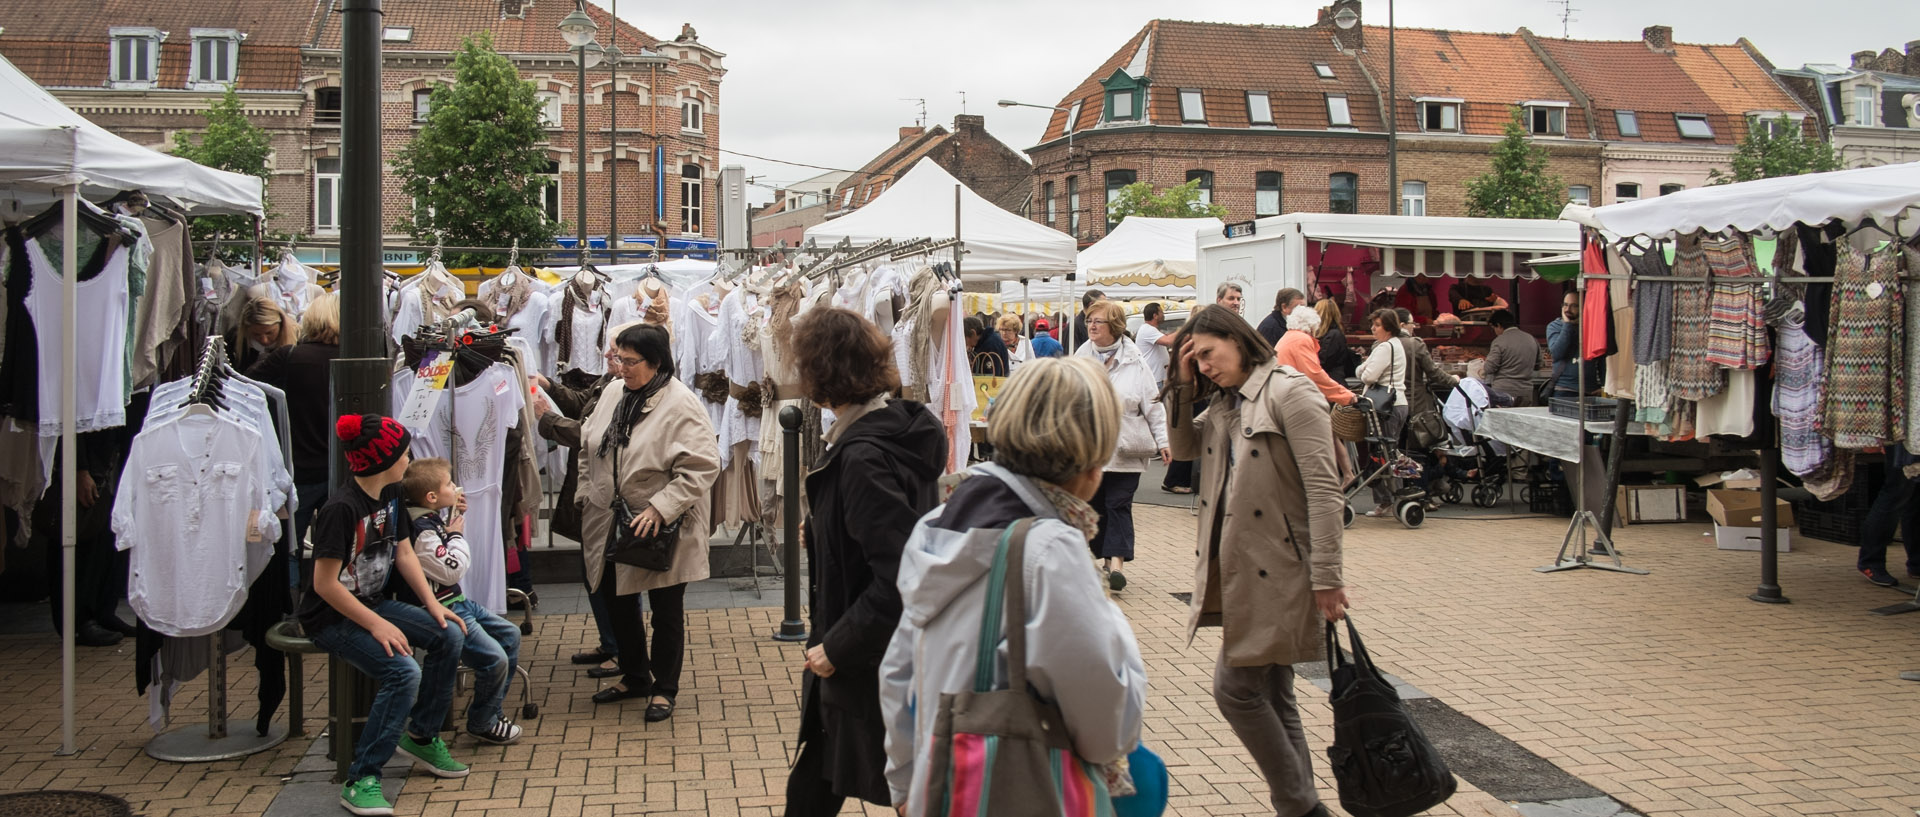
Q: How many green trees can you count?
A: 5